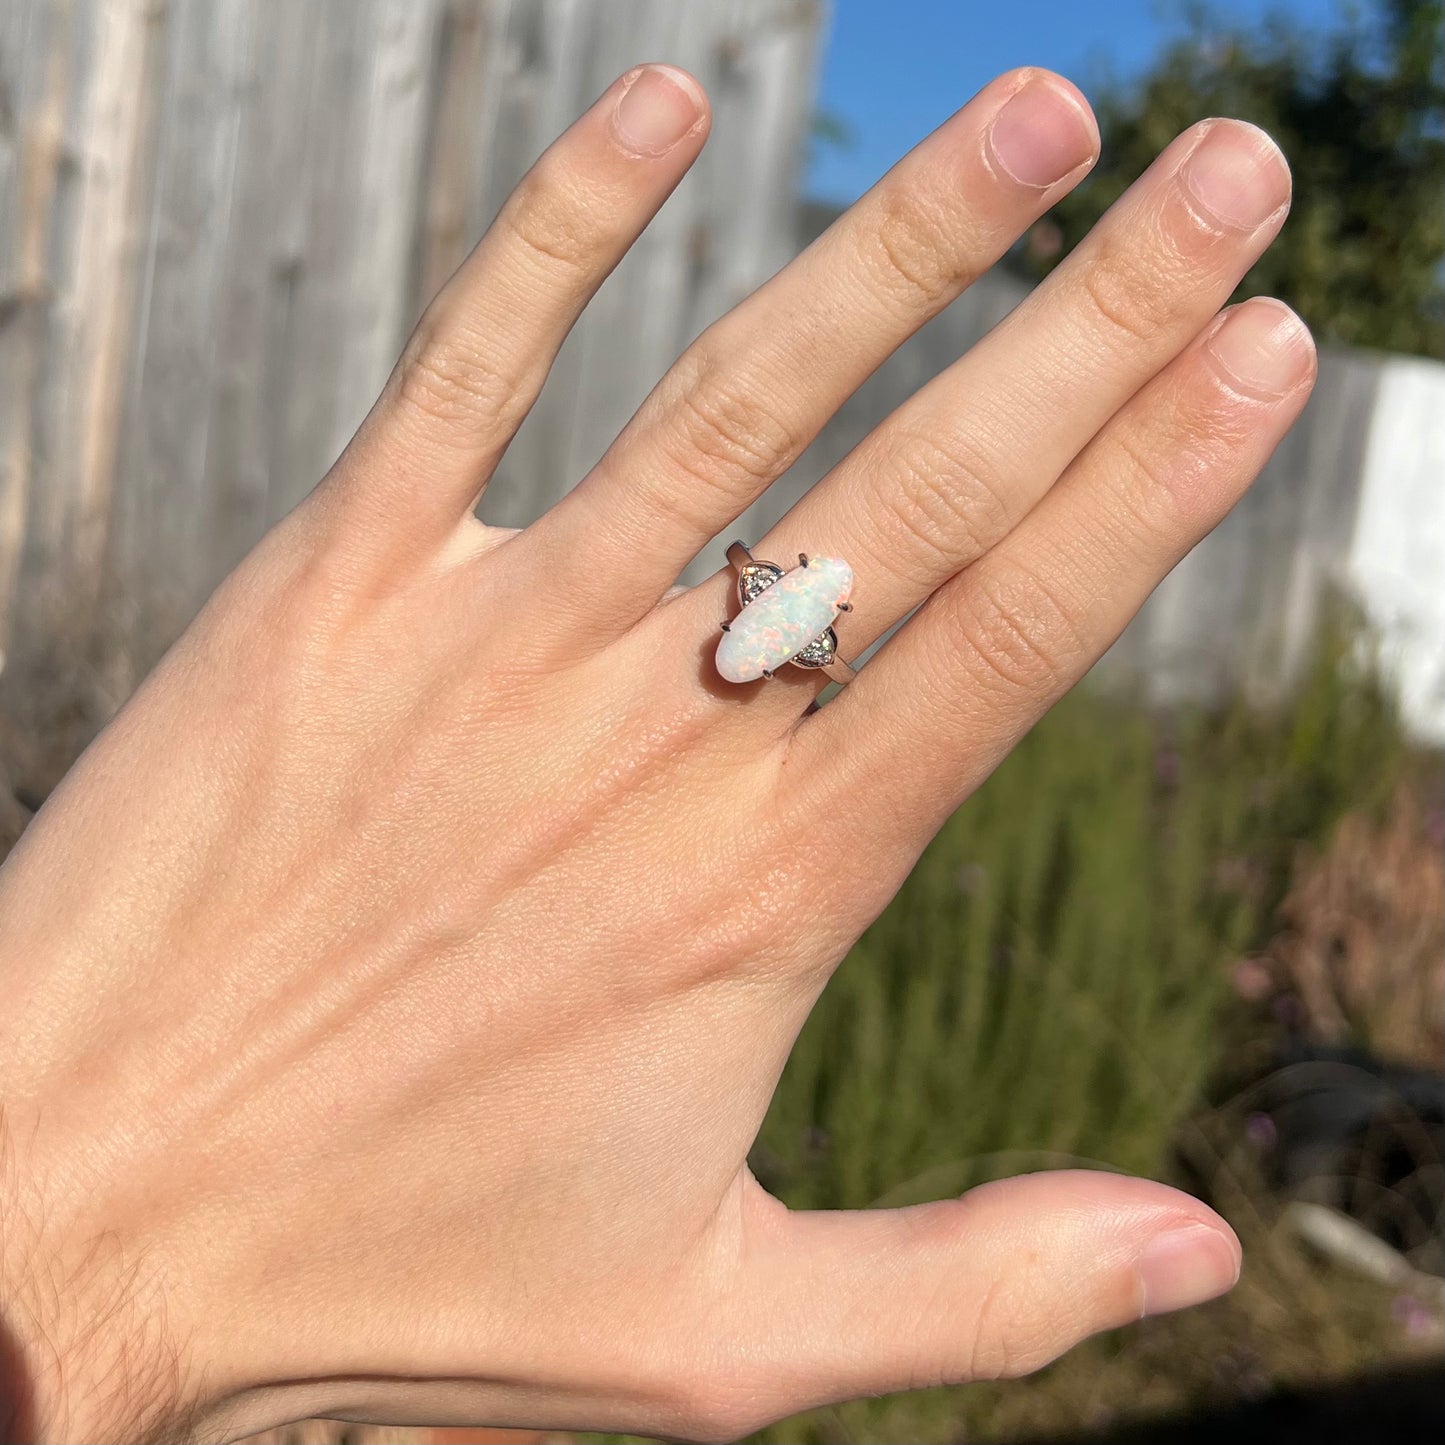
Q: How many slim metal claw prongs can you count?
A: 4